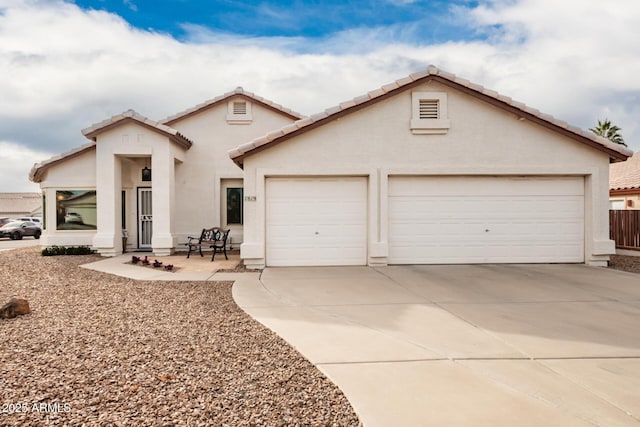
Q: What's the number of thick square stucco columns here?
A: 2